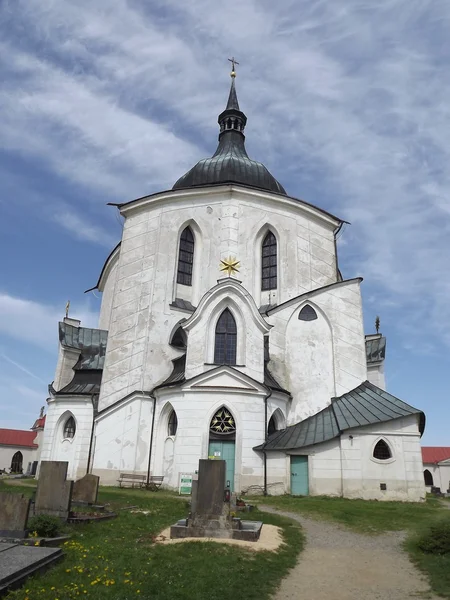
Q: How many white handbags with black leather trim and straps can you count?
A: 0